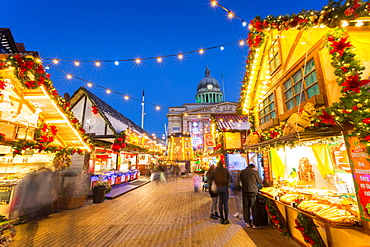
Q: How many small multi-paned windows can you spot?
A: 3